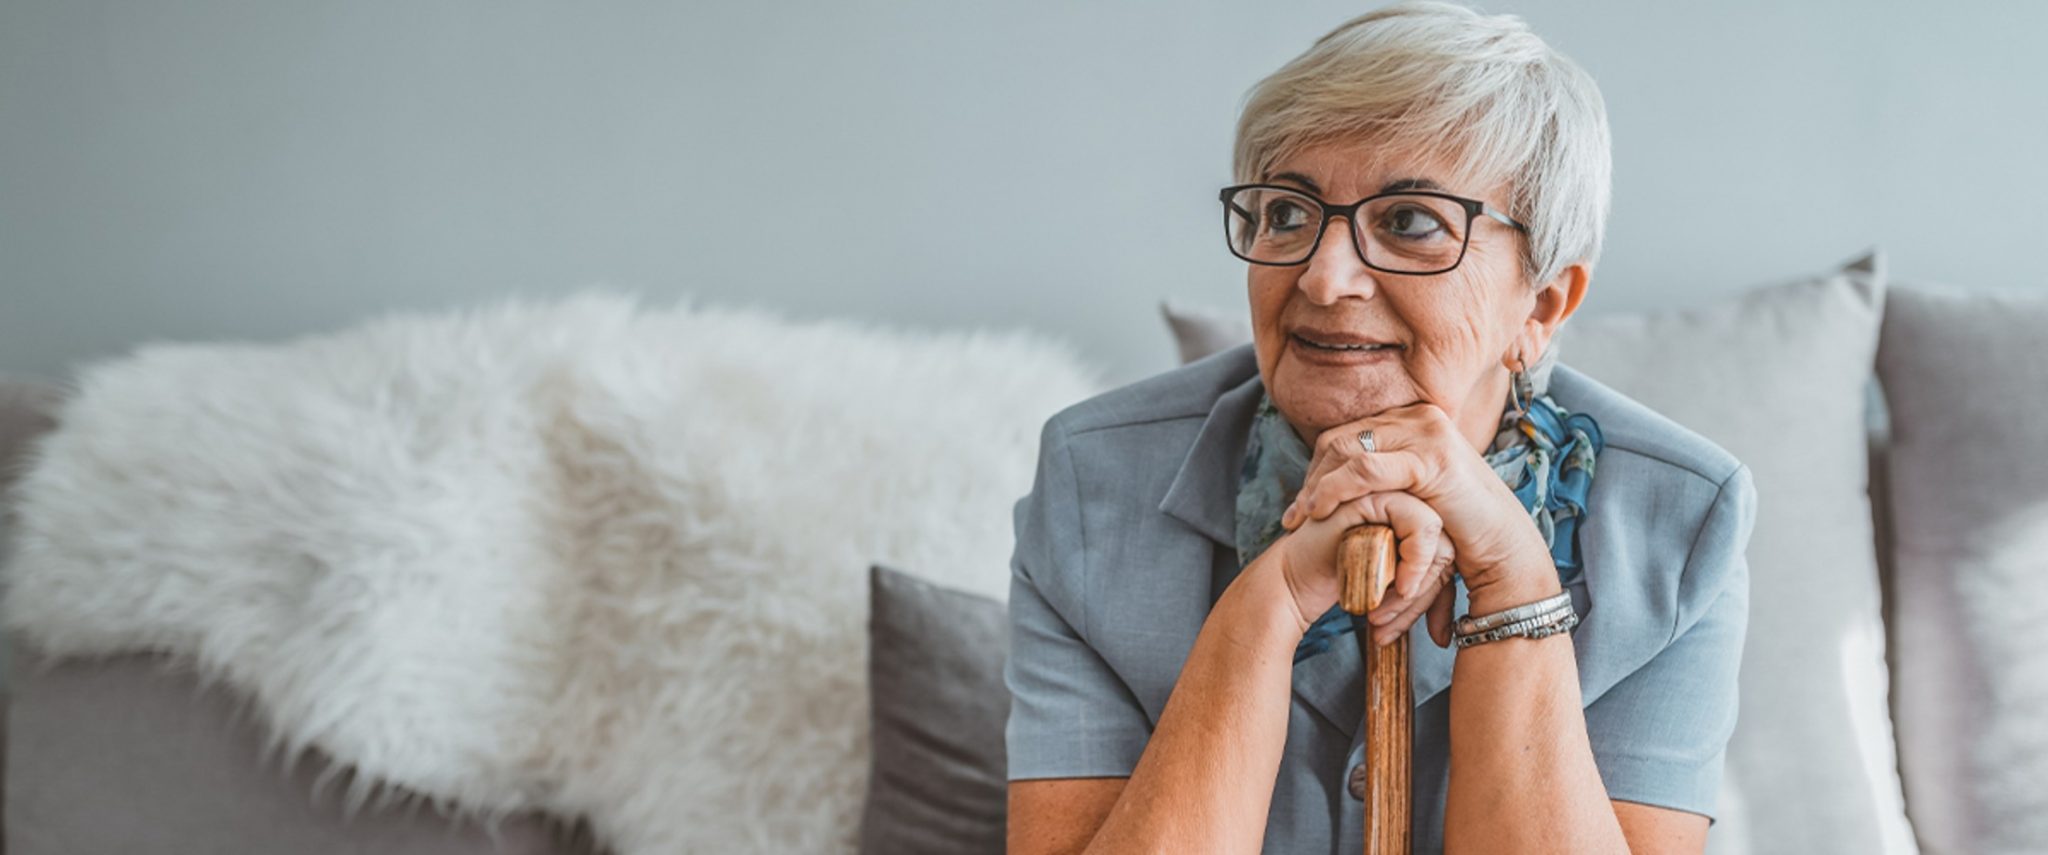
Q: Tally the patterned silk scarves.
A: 1